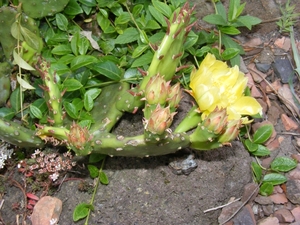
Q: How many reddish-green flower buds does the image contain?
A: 6